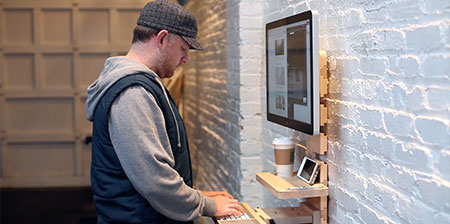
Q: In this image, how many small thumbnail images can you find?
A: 3